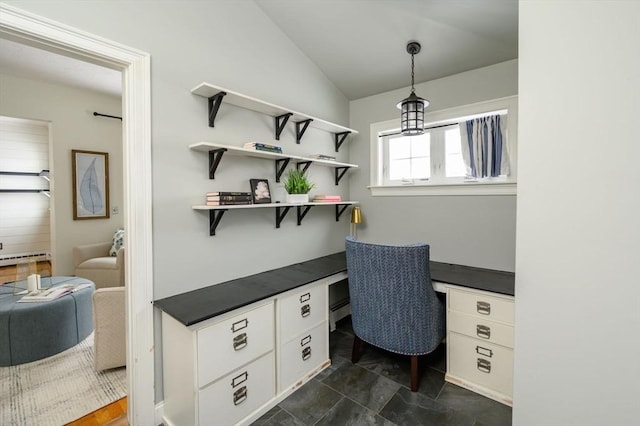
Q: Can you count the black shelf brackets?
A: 12